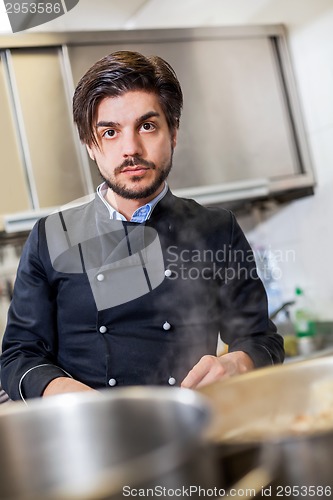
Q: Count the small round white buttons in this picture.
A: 6